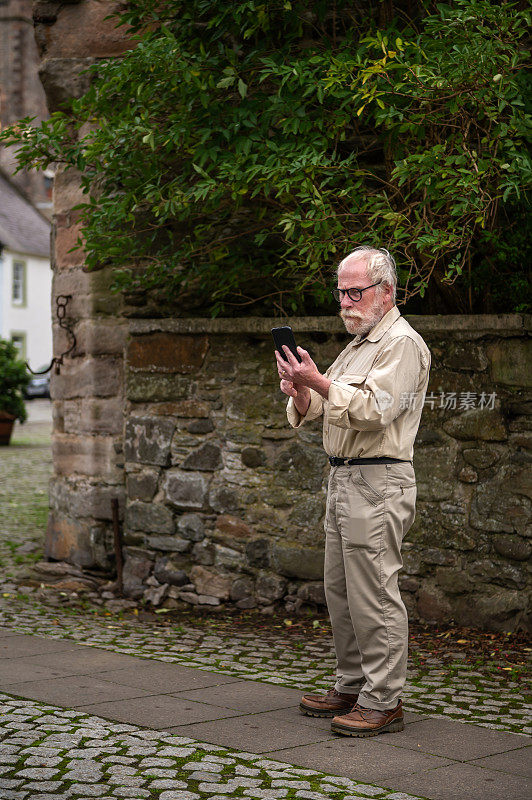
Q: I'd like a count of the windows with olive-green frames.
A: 2